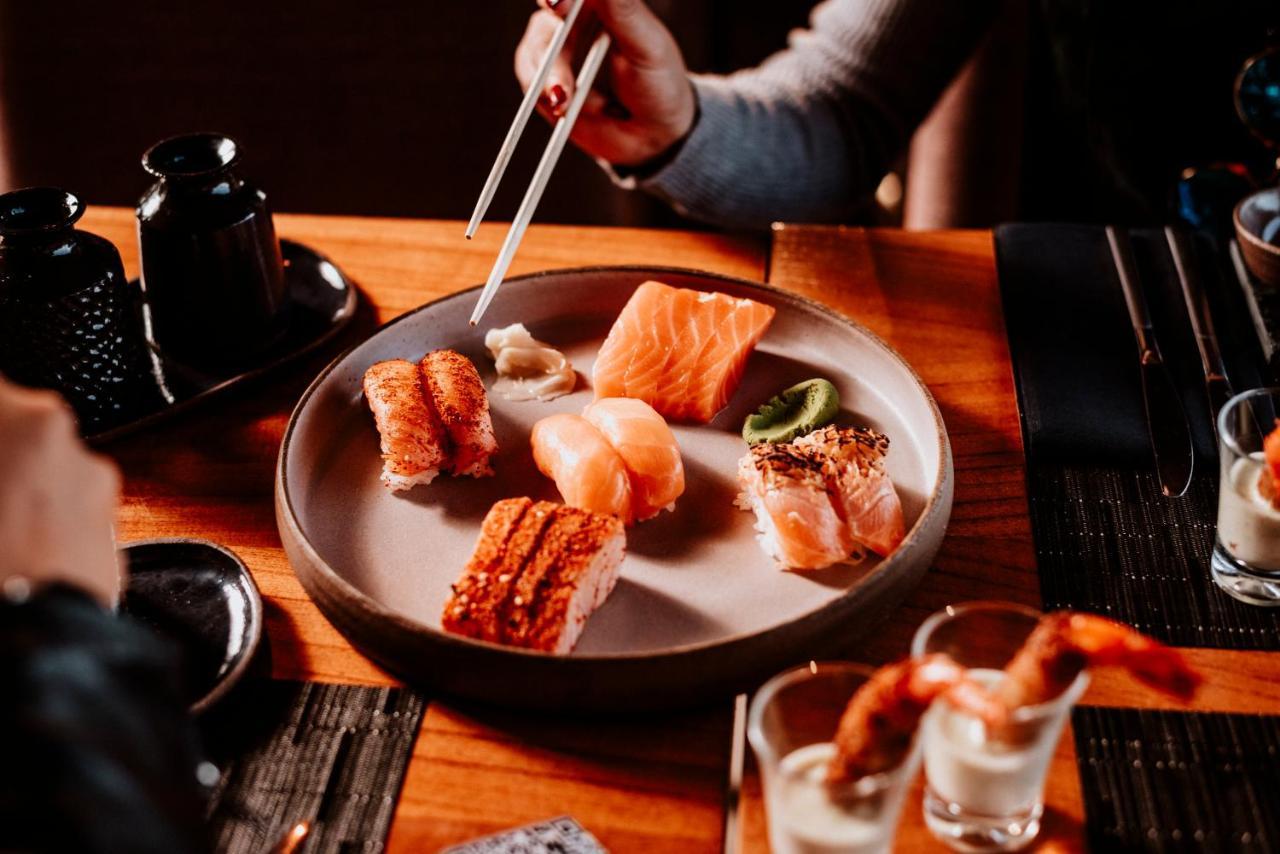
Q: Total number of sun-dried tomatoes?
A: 0